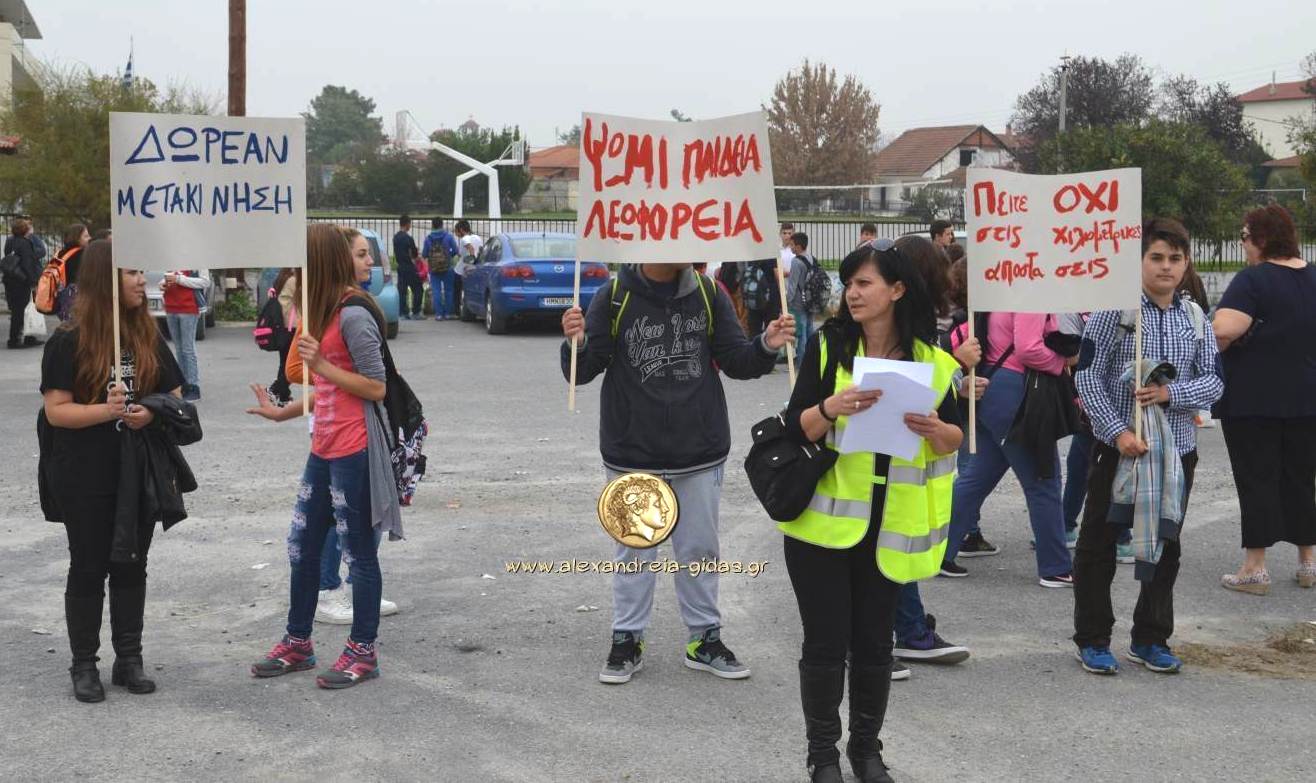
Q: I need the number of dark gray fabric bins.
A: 0